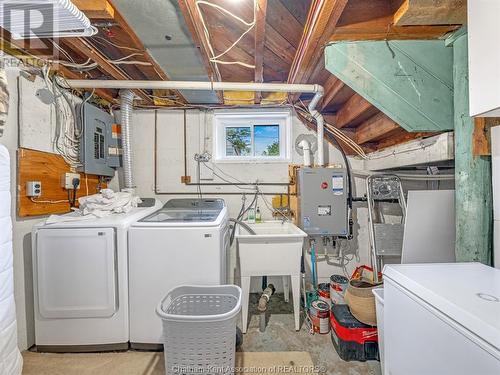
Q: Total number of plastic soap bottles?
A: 2